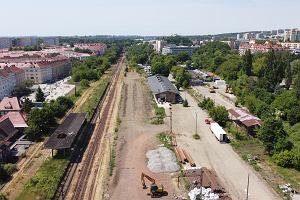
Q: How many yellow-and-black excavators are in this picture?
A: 1